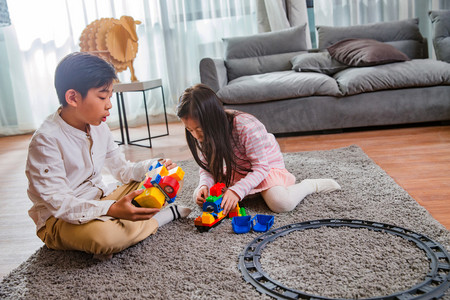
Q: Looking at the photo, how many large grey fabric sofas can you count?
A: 1